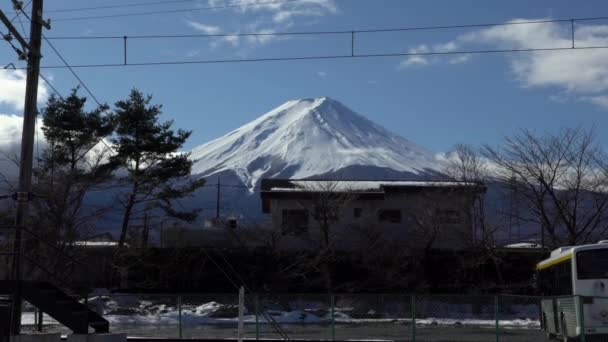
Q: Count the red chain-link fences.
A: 0